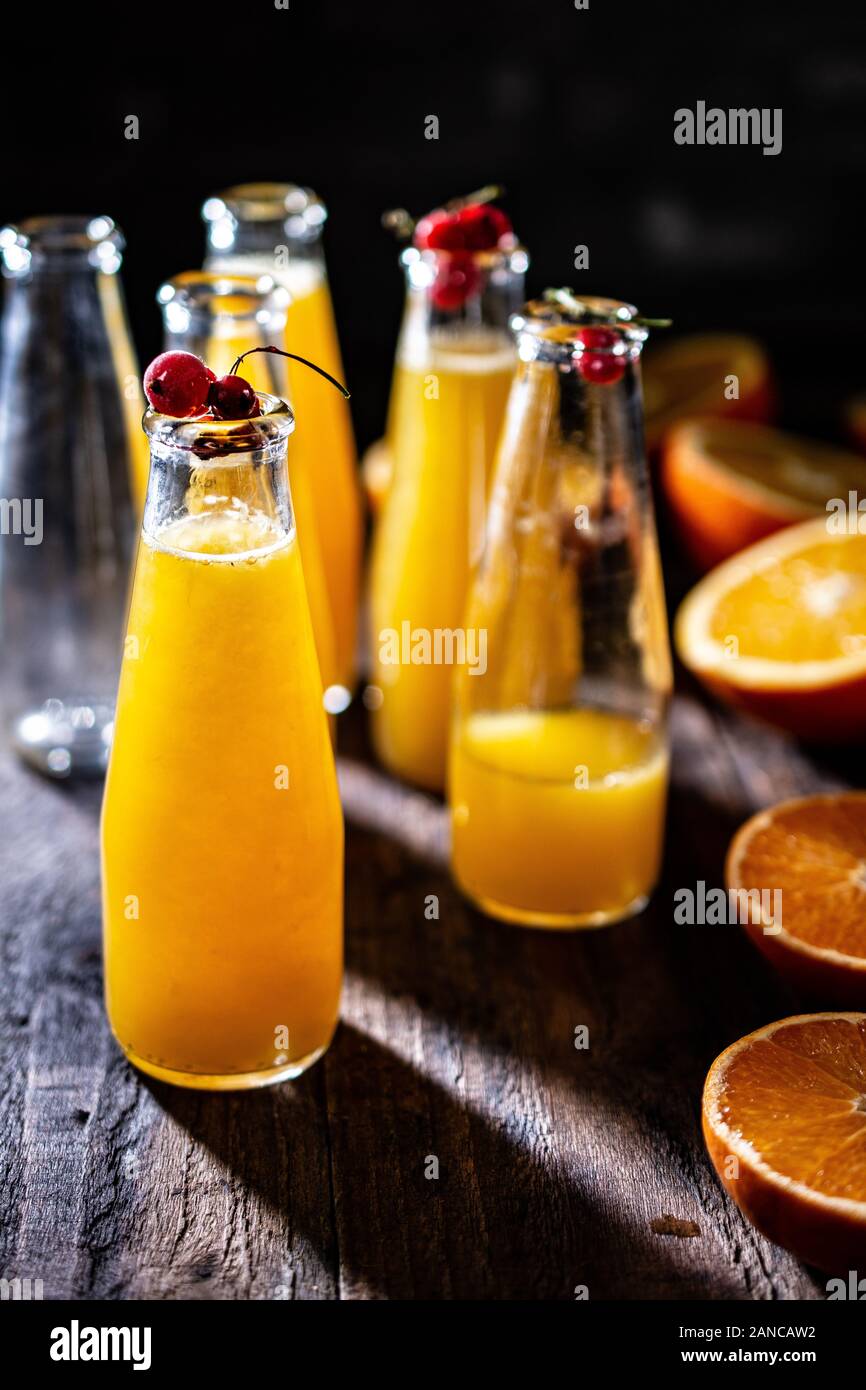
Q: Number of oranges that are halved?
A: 5